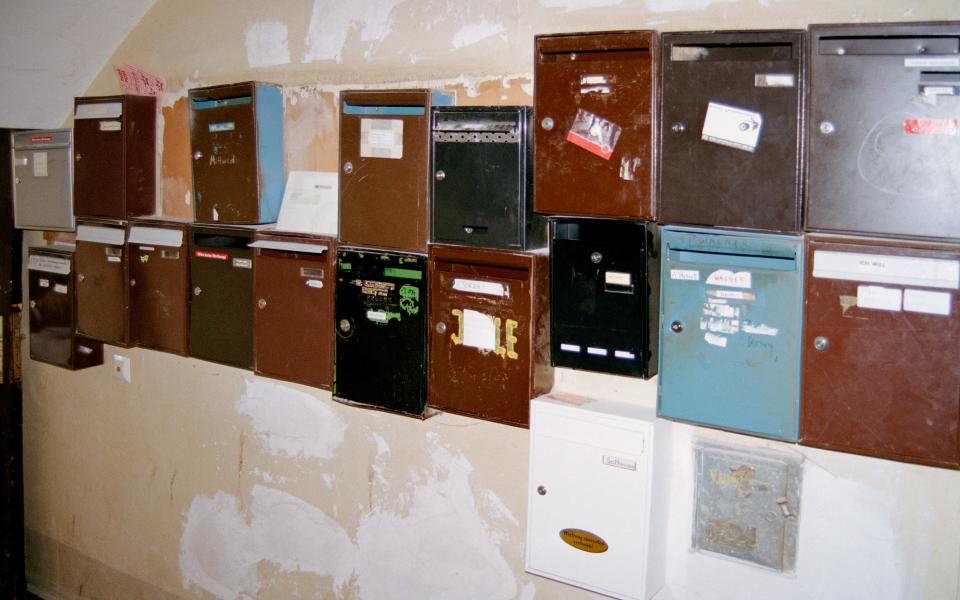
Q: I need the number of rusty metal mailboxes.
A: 1